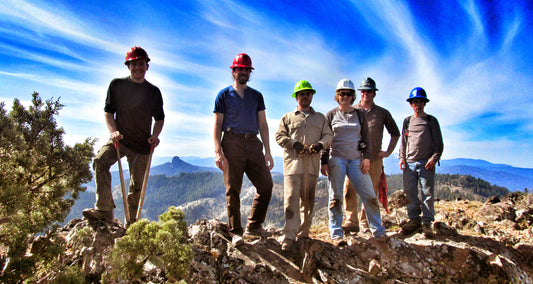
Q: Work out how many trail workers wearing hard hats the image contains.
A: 6